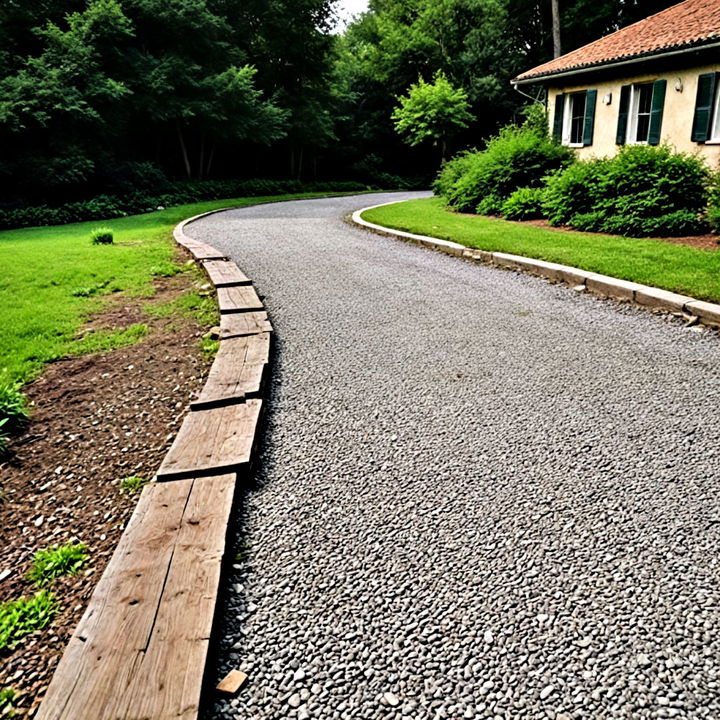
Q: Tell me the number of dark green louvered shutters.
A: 5